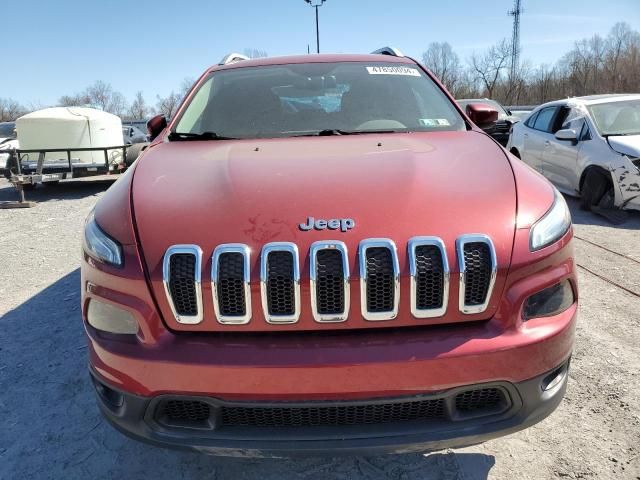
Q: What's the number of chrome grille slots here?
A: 7